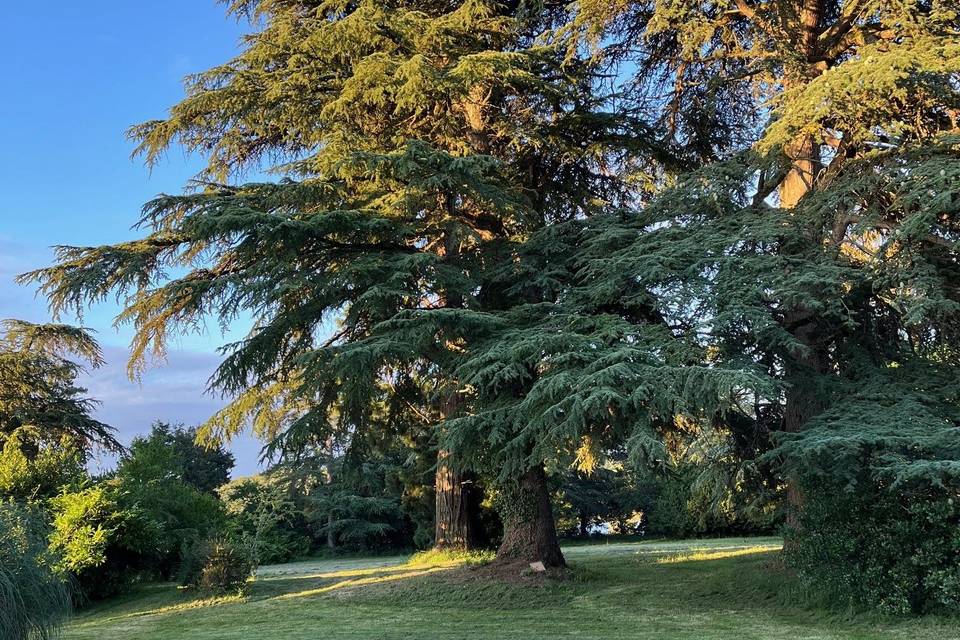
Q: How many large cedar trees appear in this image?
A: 3